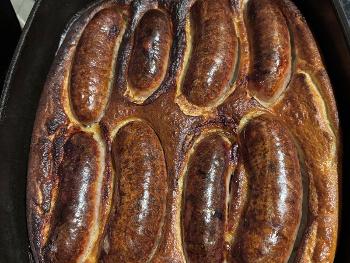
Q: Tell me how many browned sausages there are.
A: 8